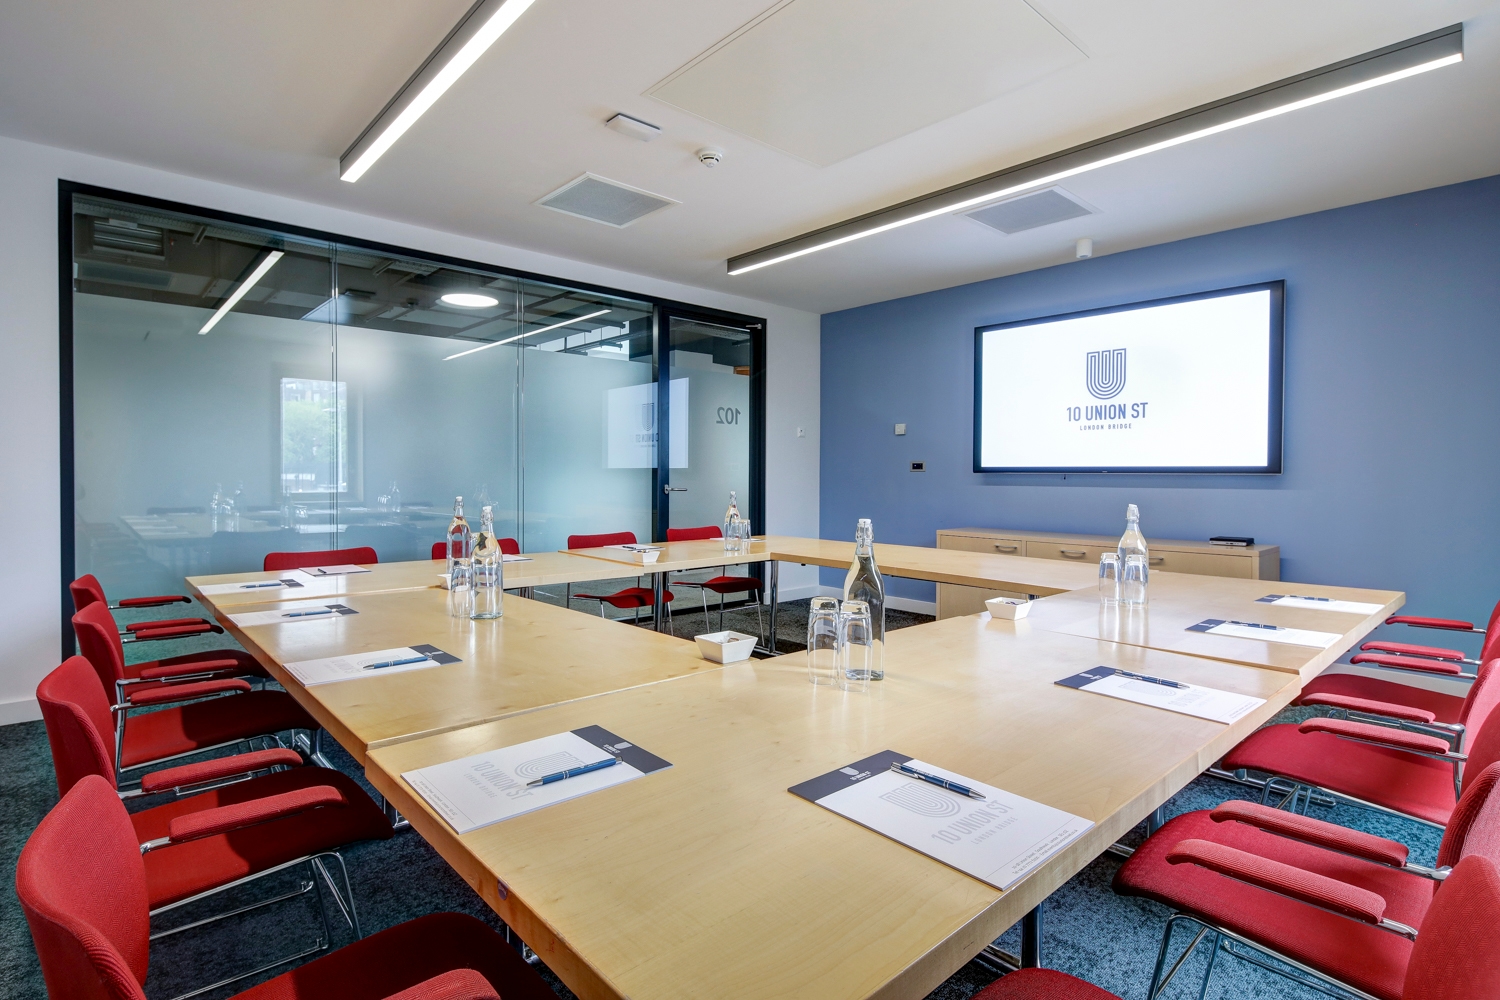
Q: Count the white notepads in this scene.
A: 12